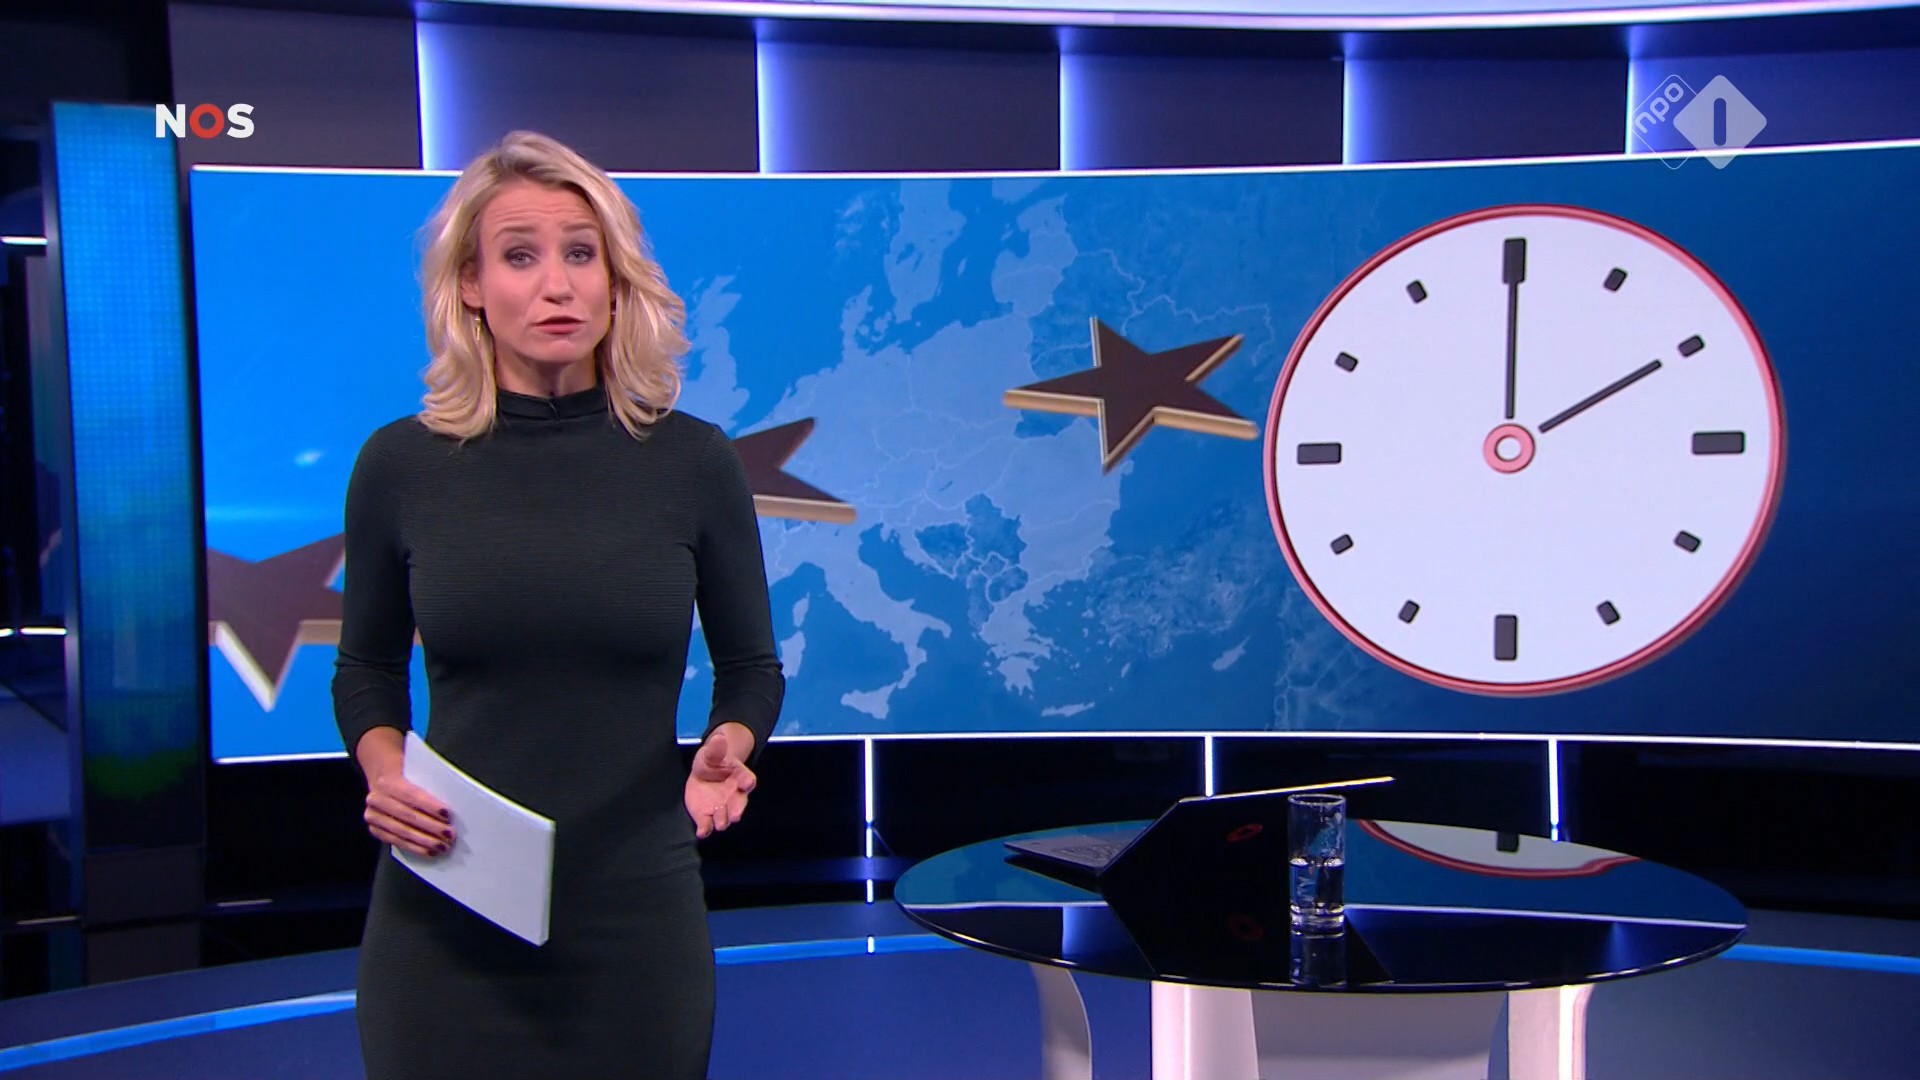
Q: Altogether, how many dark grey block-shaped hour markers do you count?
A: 12